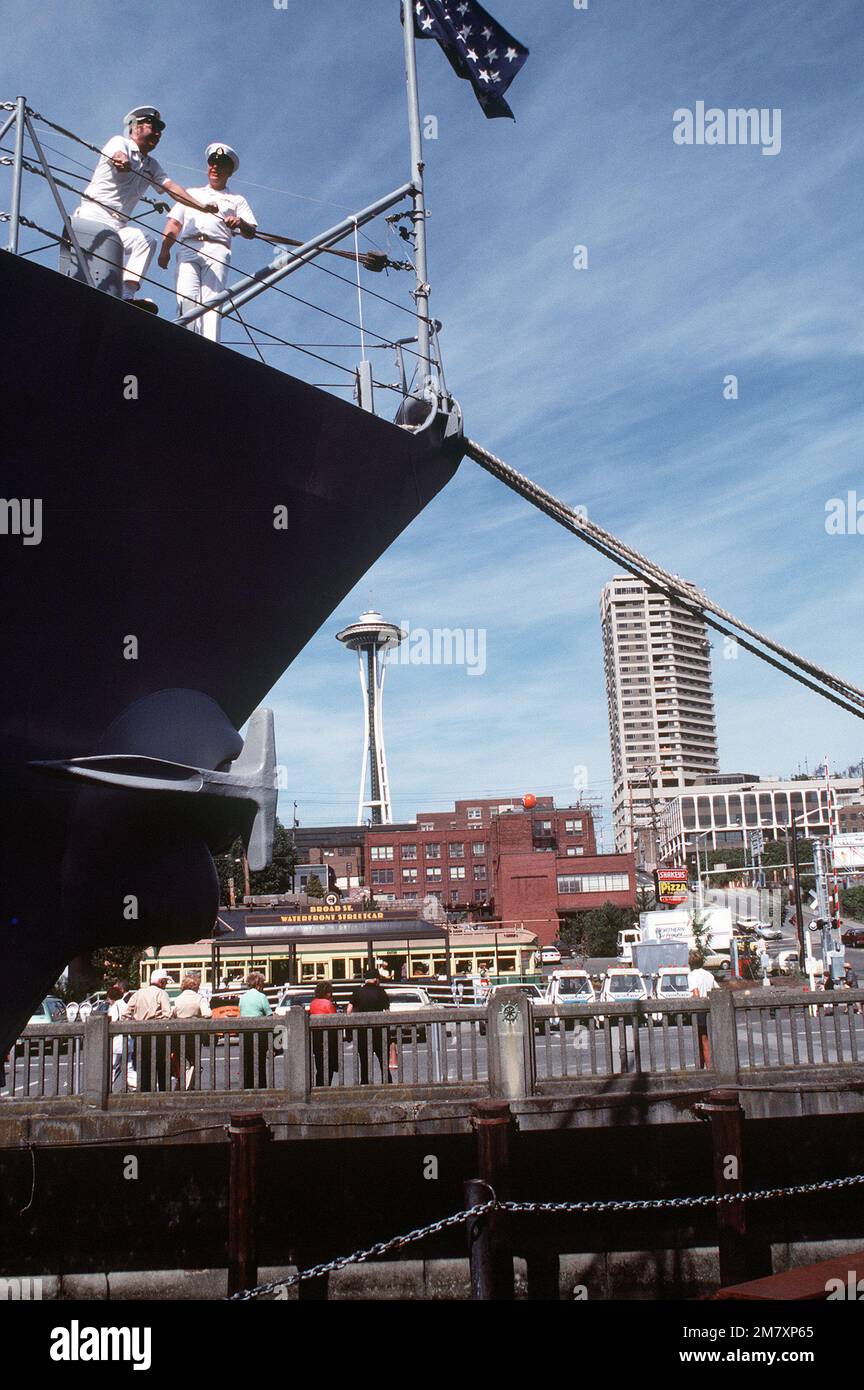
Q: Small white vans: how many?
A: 3